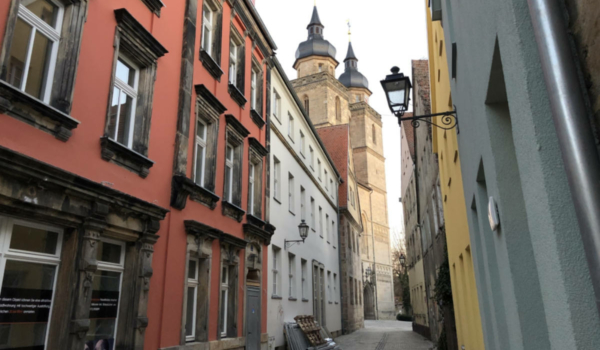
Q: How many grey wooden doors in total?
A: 1